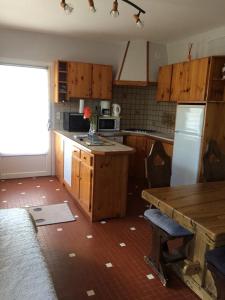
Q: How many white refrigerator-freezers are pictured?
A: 1